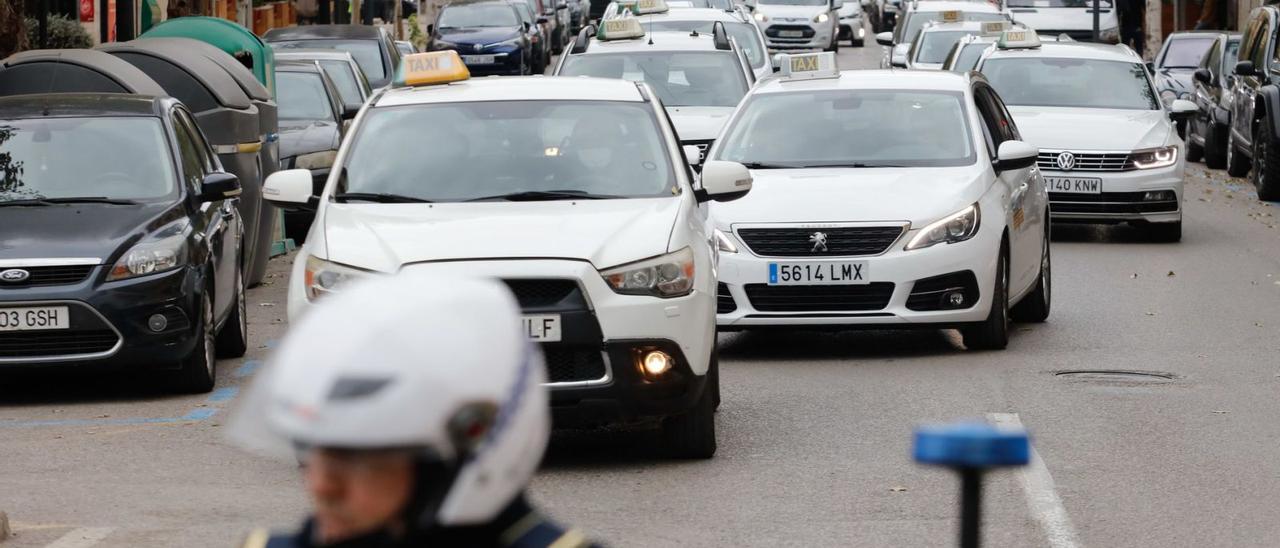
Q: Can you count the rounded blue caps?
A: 1